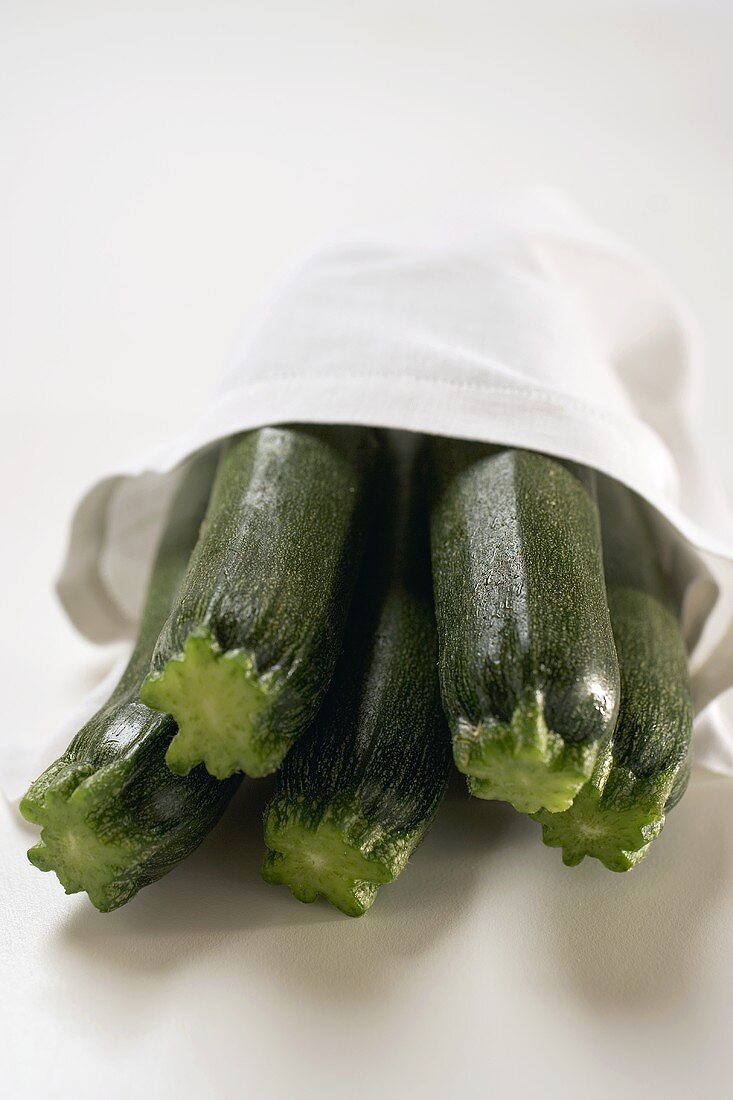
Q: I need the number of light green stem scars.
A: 5